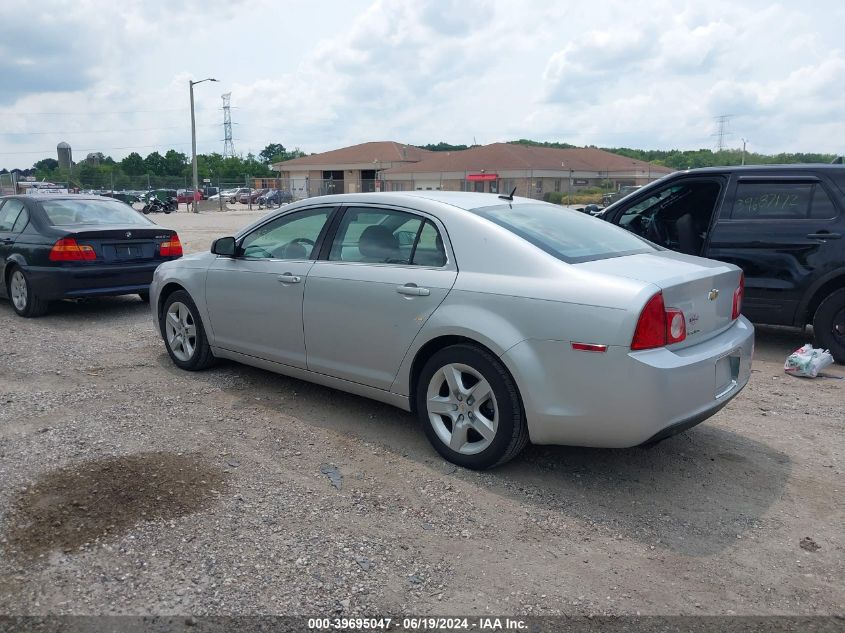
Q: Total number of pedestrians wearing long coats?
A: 0